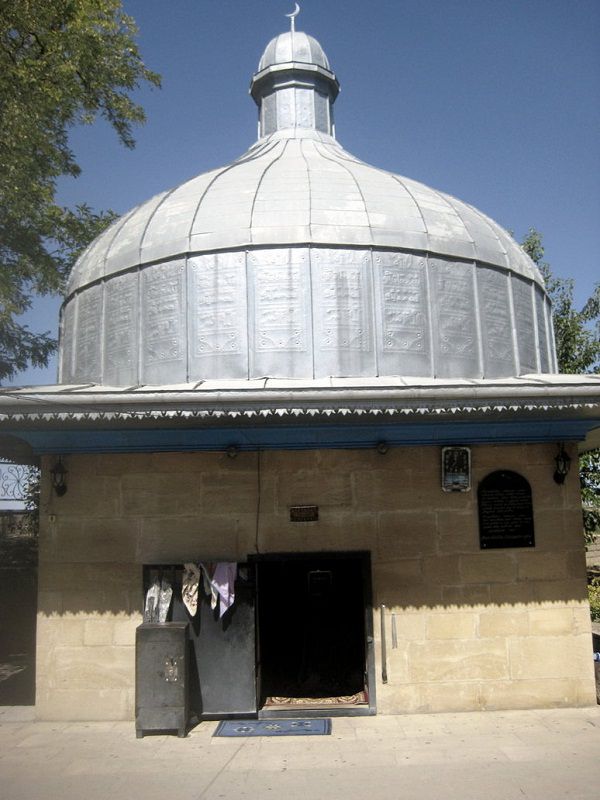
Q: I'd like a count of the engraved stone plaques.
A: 1